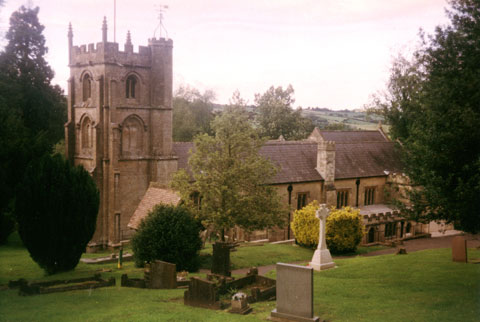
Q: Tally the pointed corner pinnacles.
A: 3